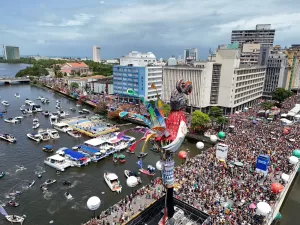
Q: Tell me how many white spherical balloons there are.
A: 8